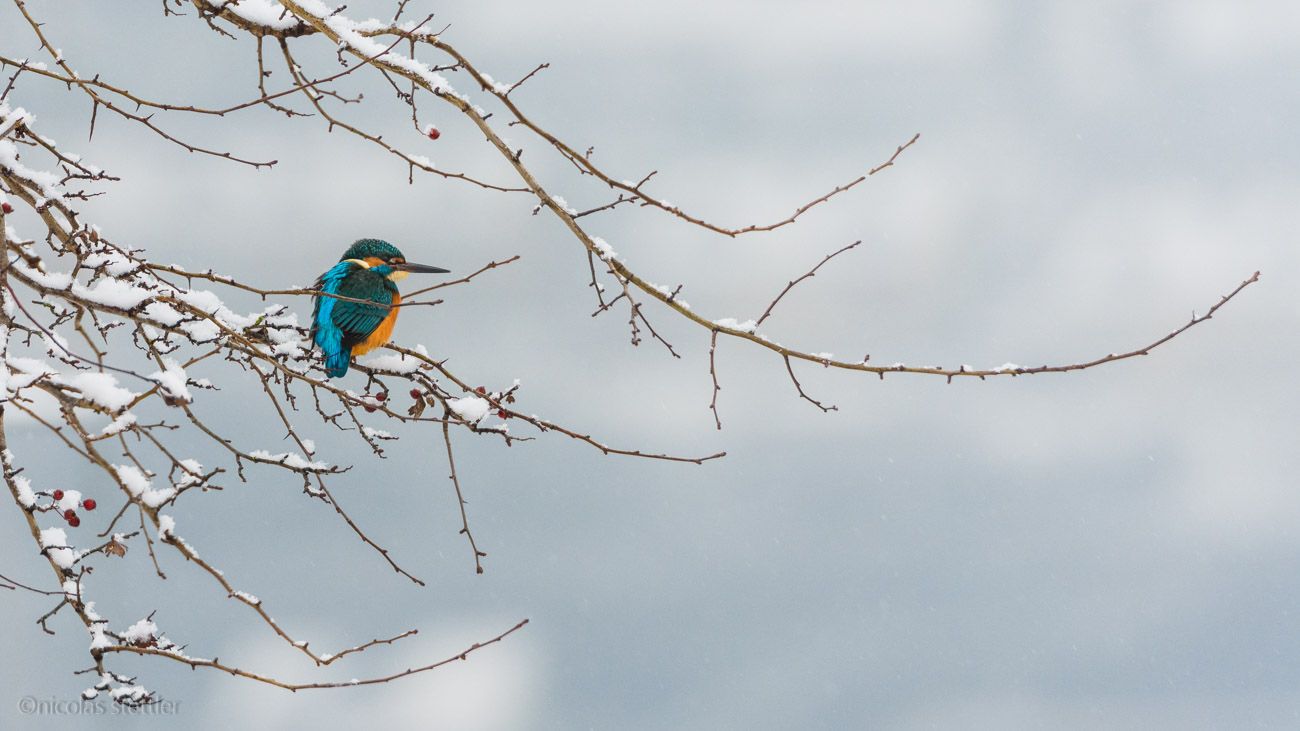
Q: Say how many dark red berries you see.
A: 11